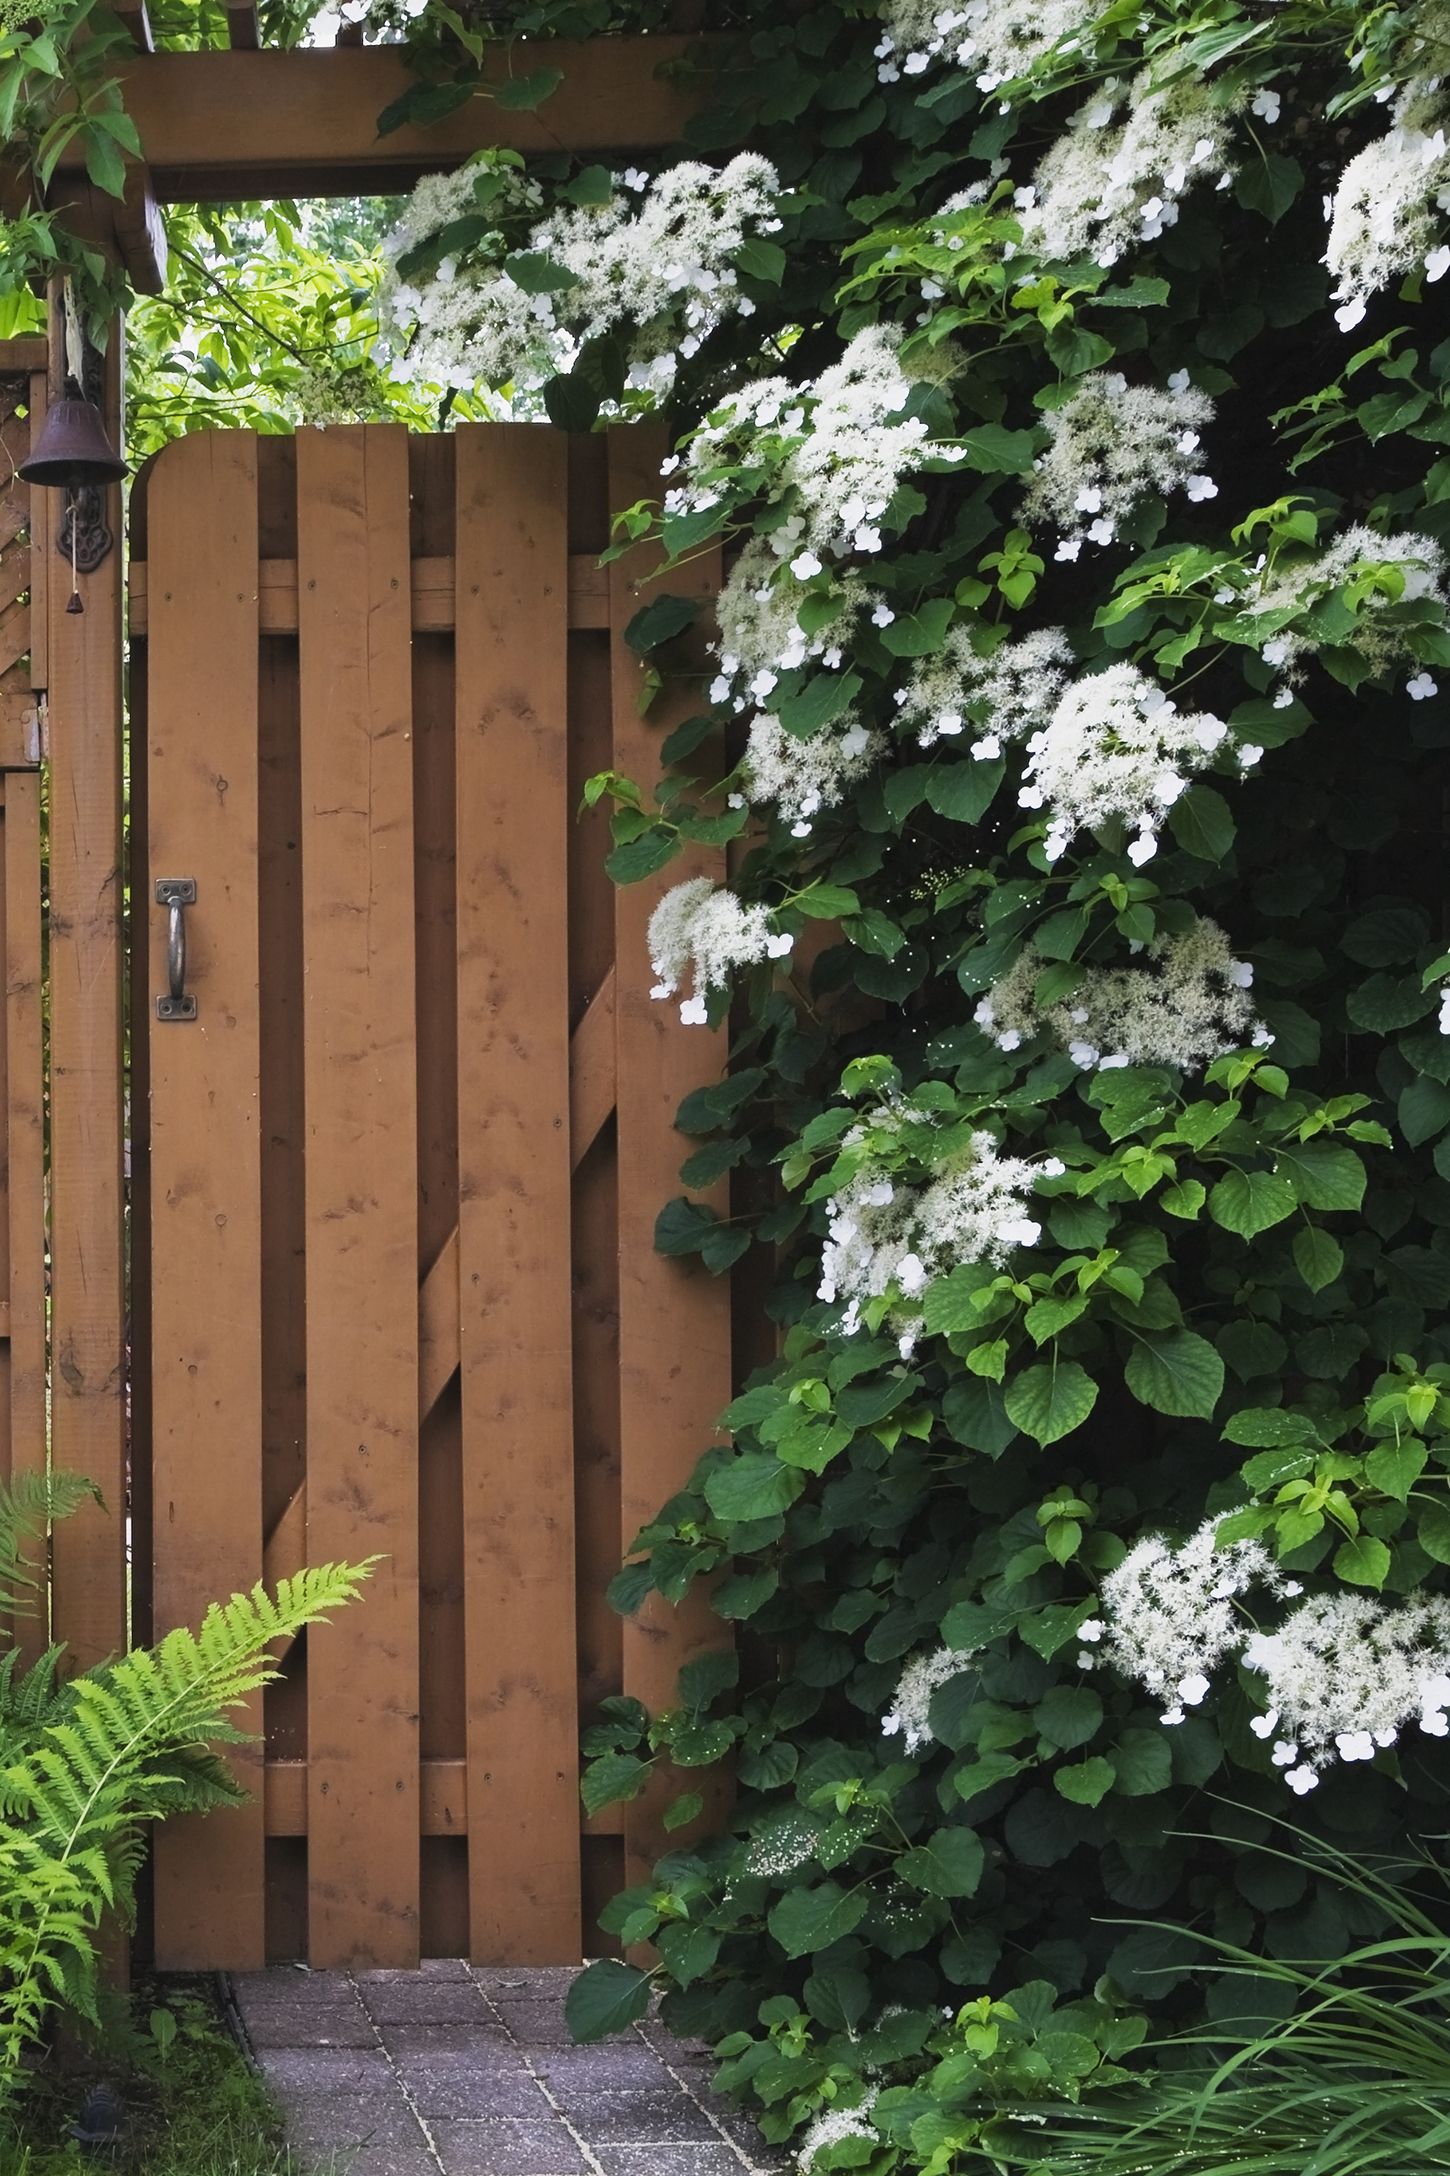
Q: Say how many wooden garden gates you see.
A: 1